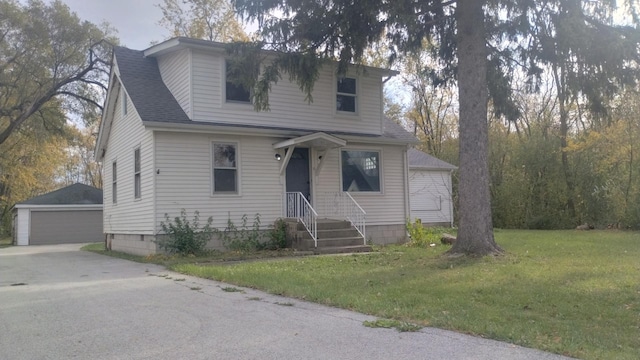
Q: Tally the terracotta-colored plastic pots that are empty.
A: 0